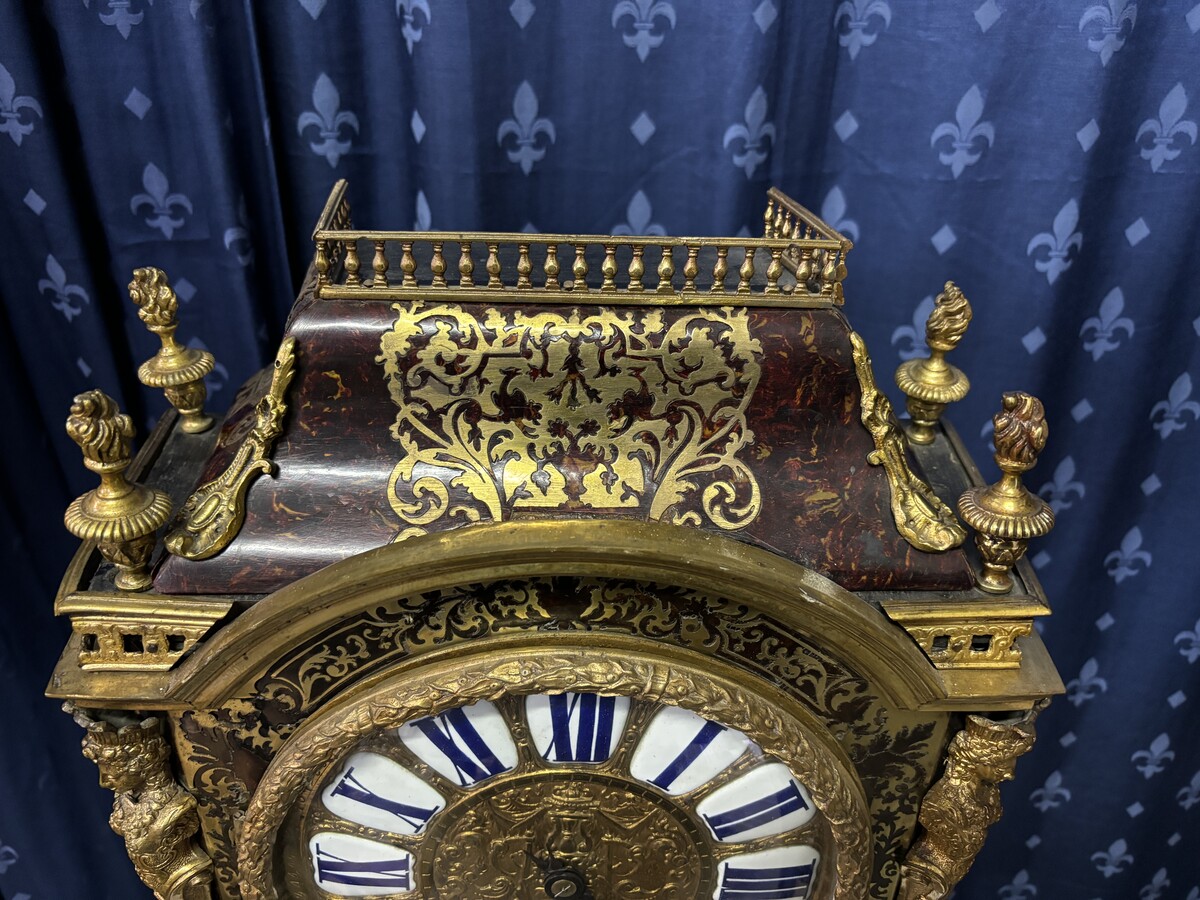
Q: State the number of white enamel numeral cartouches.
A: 7